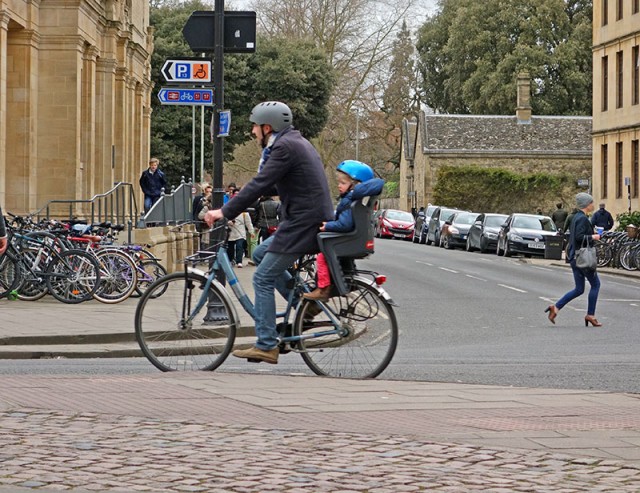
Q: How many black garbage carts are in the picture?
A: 1